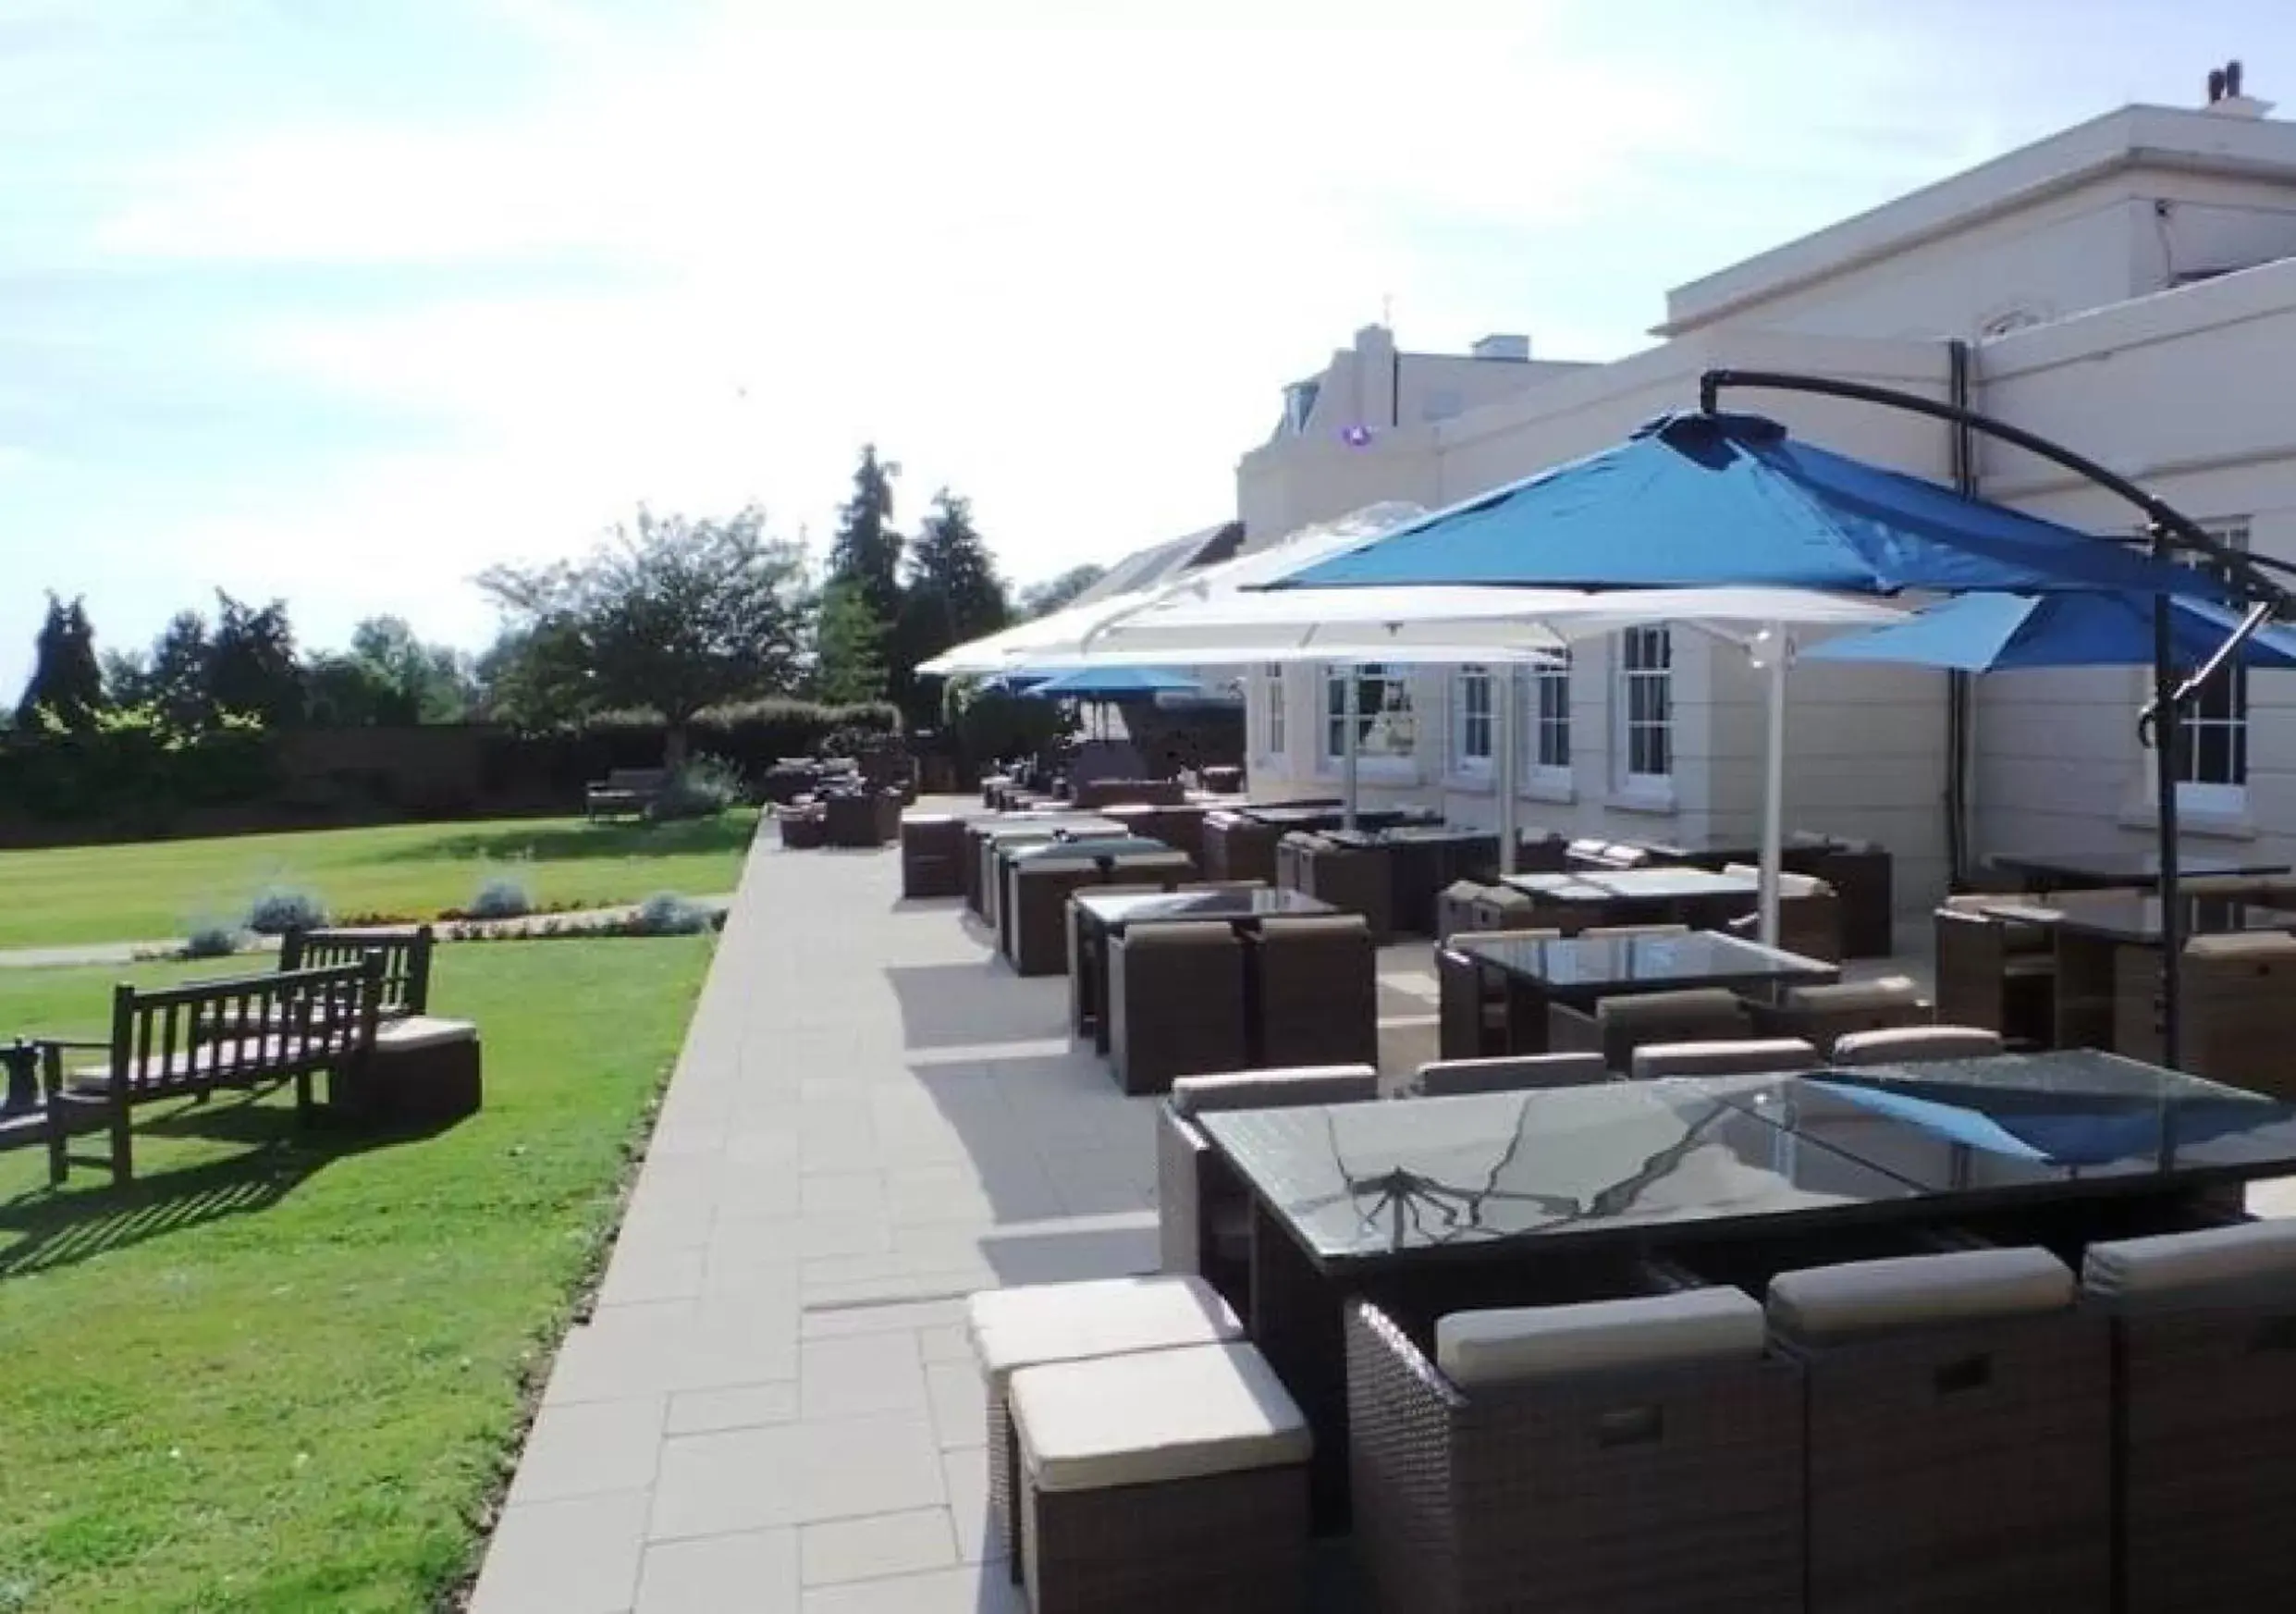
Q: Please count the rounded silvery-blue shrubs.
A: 4